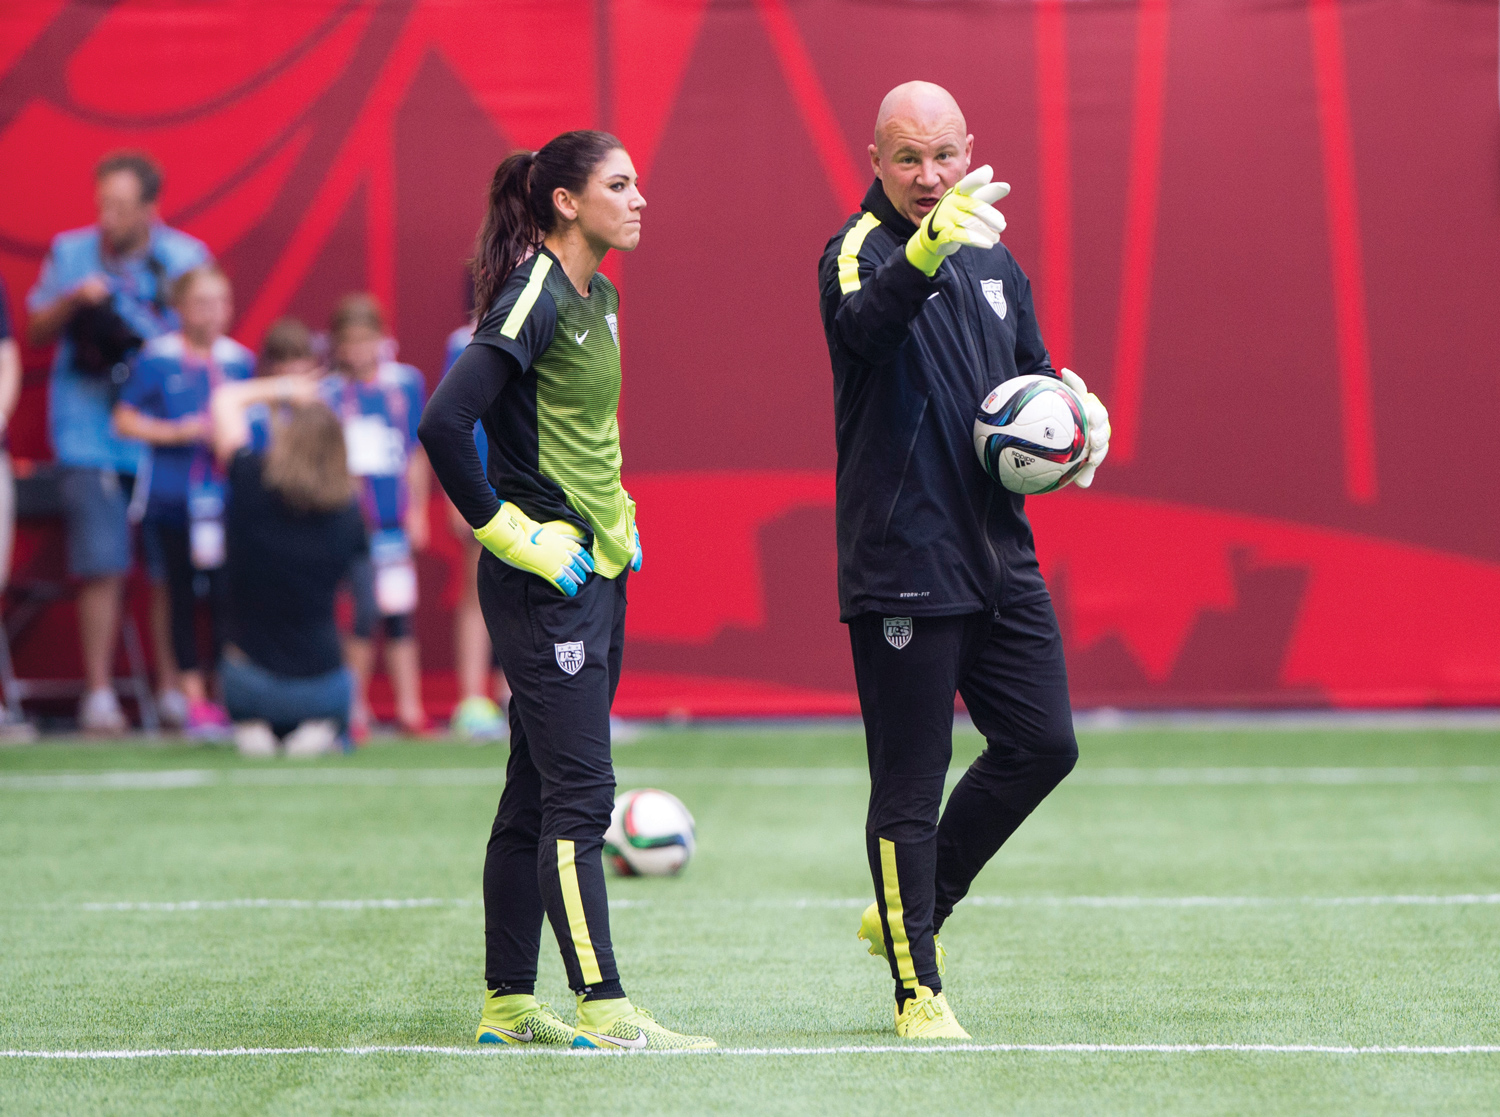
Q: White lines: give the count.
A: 3